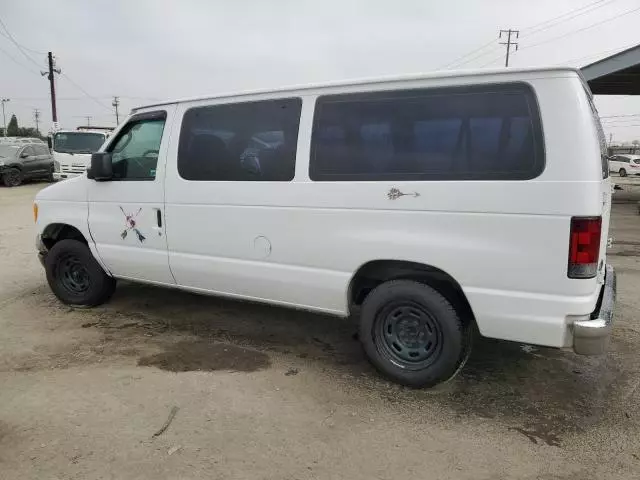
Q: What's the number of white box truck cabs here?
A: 1